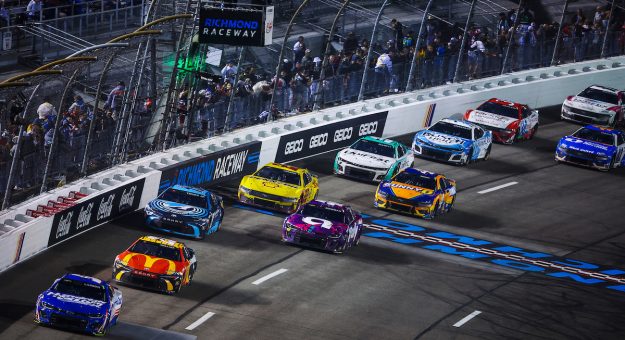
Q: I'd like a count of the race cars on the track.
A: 11